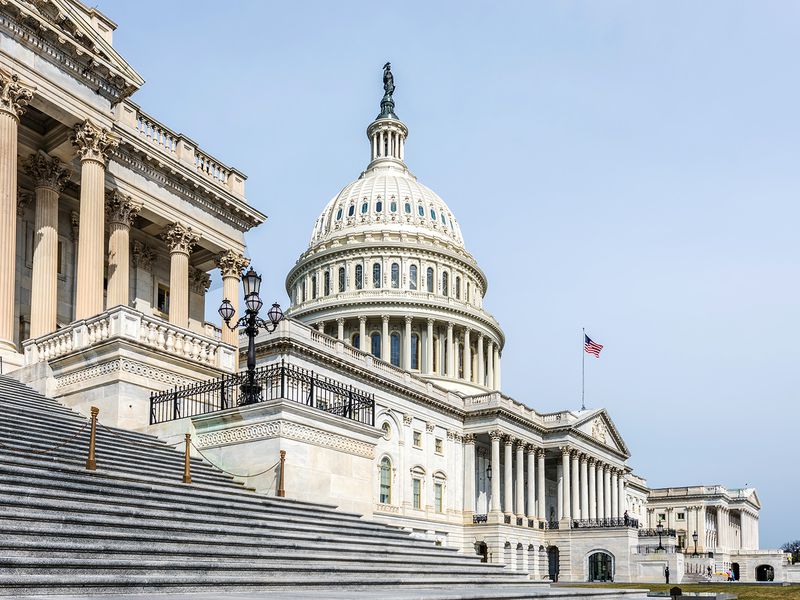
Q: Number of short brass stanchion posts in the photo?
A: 3